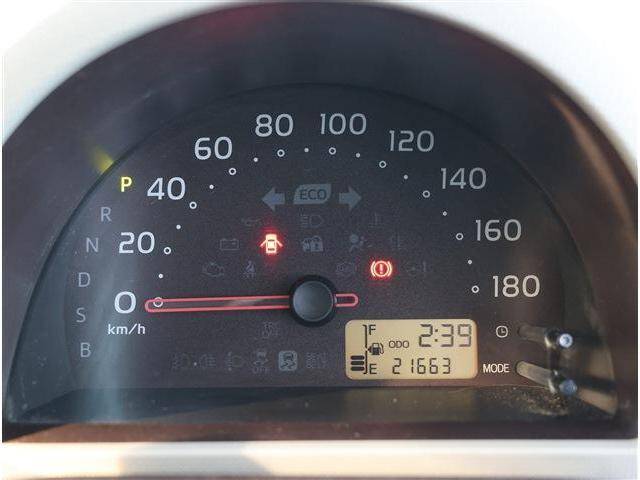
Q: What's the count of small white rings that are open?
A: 10